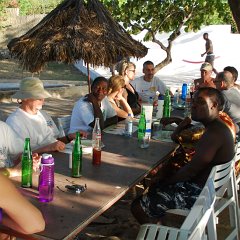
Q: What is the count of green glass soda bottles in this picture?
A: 4